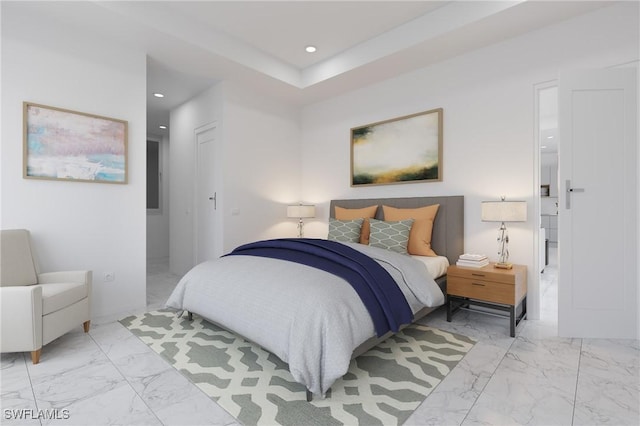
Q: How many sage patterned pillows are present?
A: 2